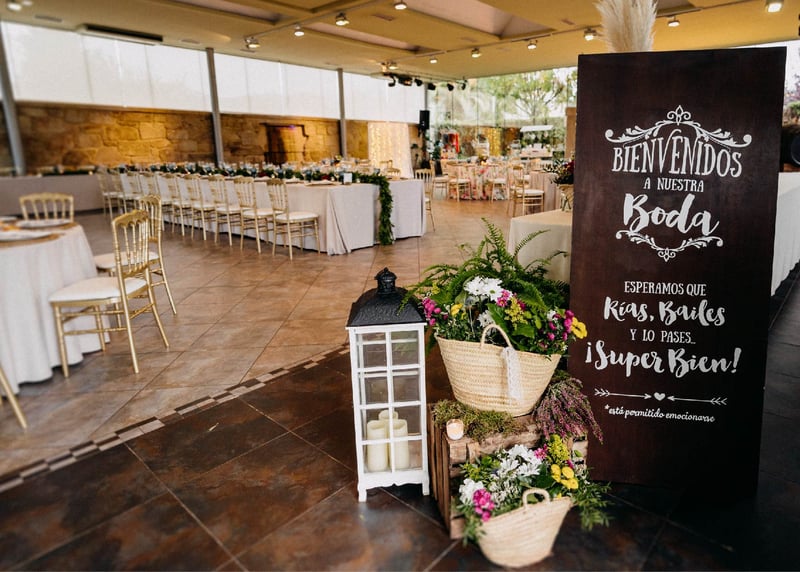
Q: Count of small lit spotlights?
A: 12